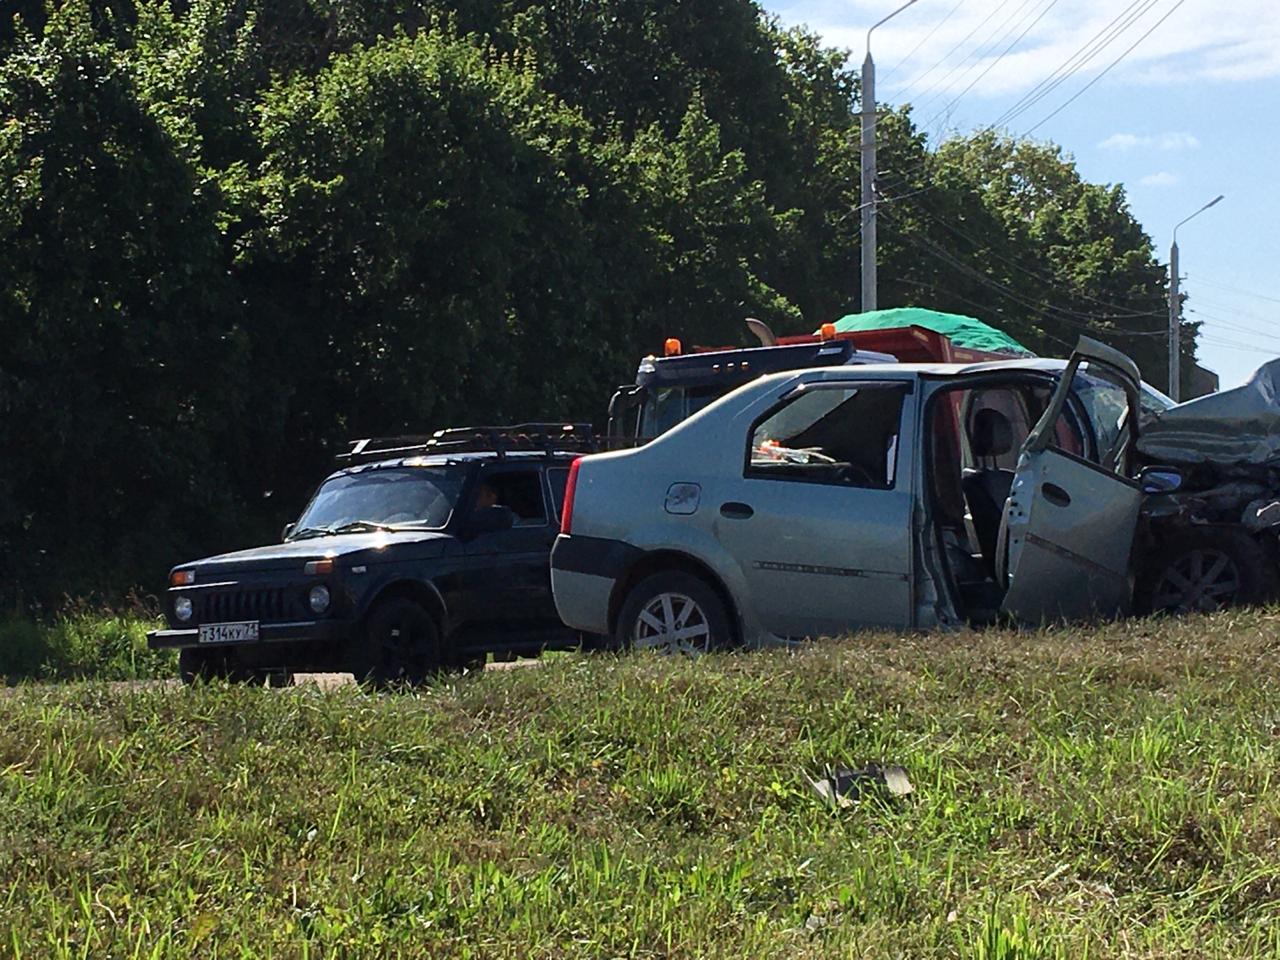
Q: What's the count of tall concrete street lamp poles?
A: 2